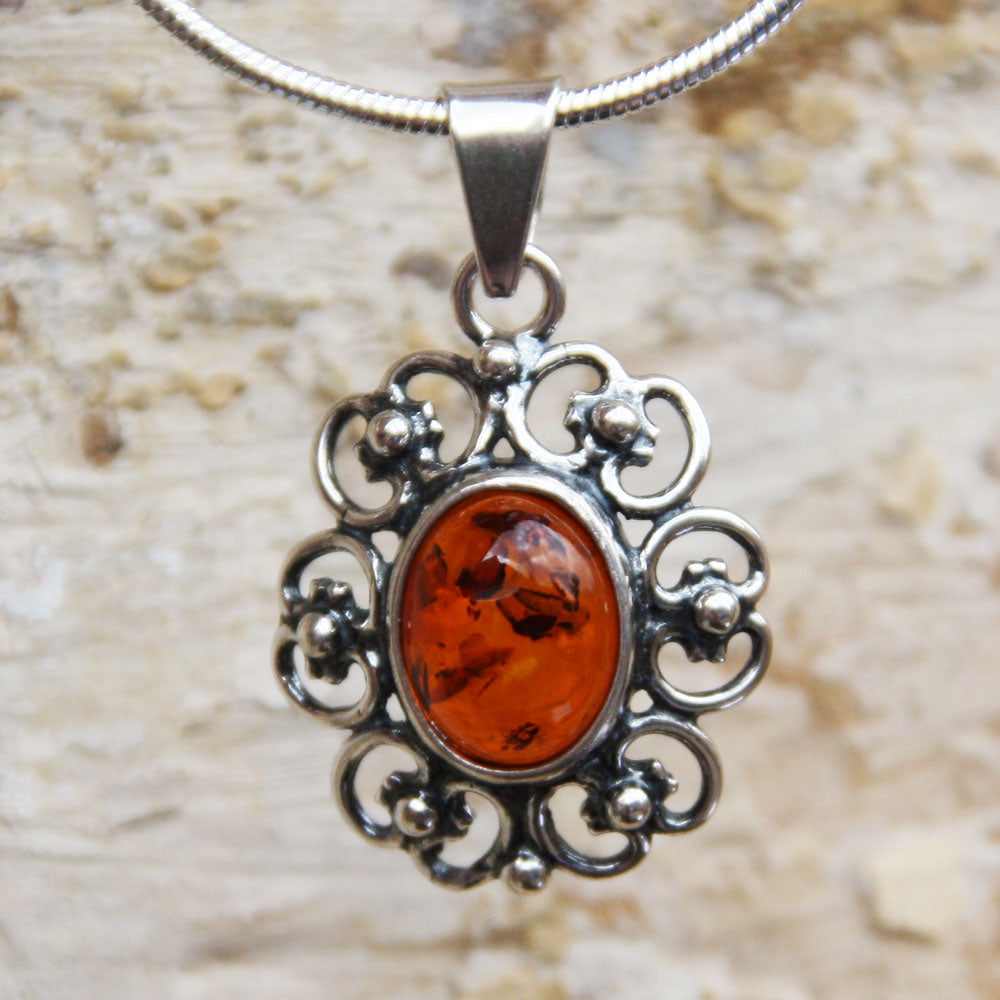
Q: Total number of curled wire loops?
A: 12